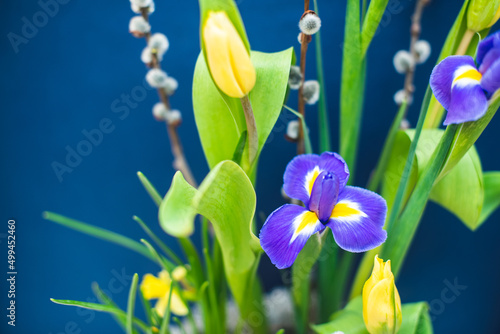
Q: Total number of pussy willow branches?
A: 3